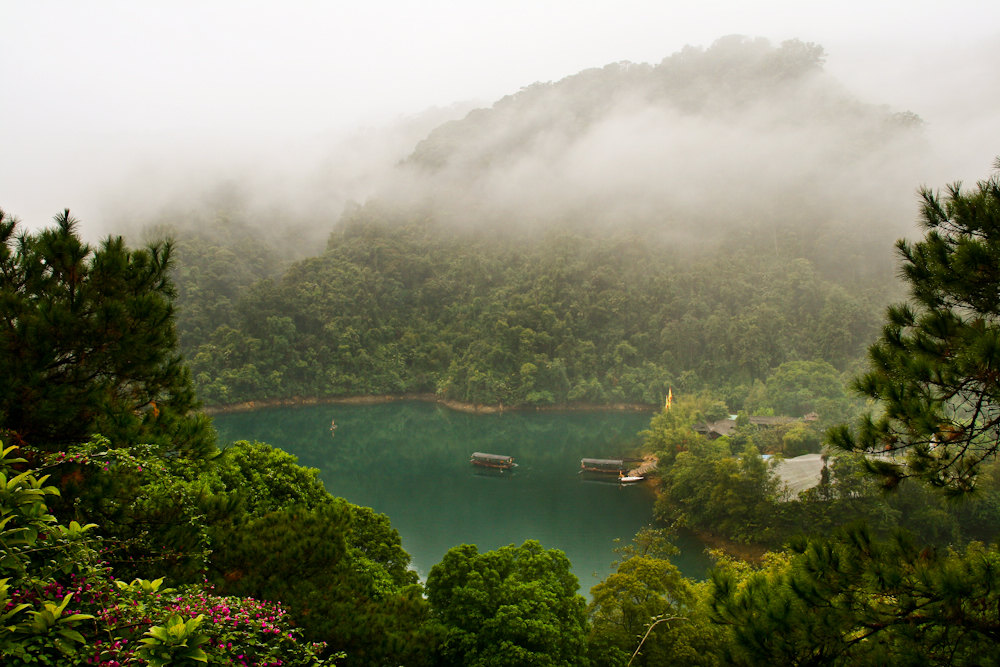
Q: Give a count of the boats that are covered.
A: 2